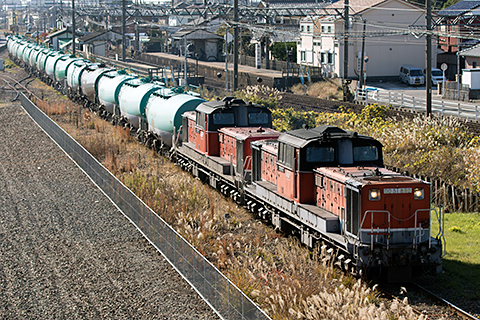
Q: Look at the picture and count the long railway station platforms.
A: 2